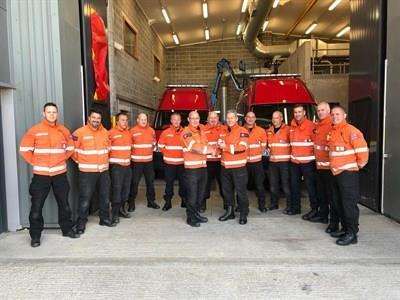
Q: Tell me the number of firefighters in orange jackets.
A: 13